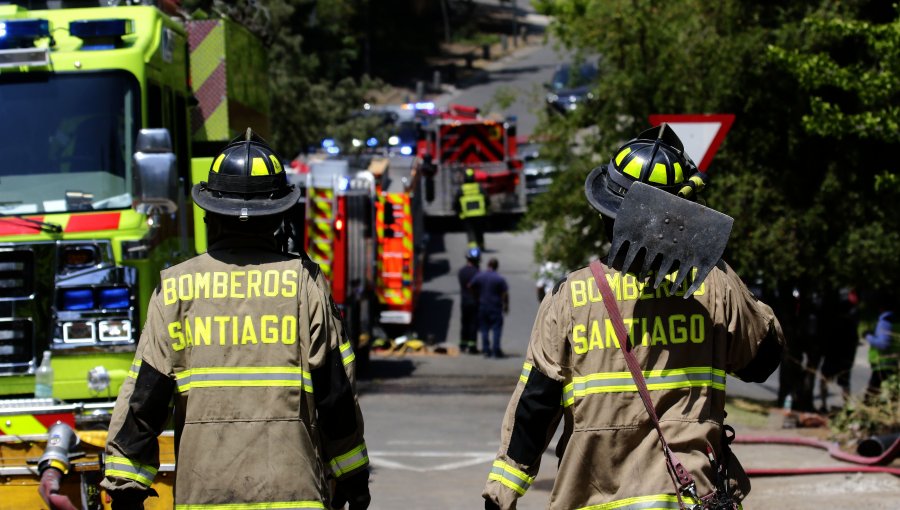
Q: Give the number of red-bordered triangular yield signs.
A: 1